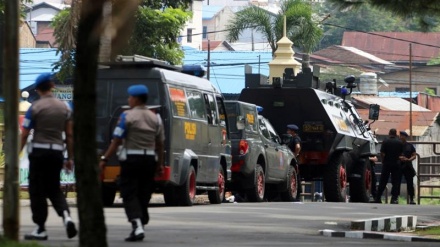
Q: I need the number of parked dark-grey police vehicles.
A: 3